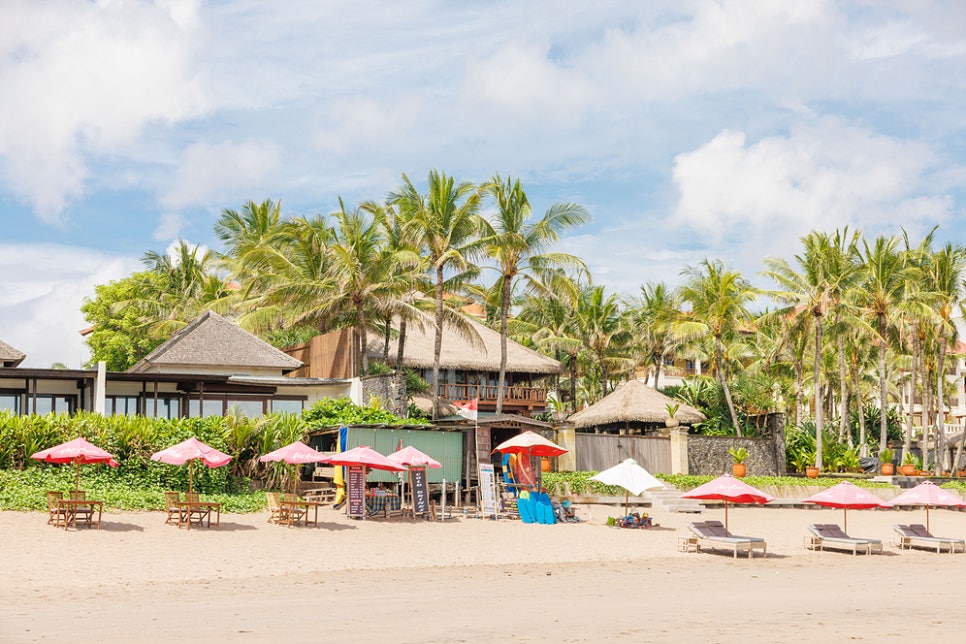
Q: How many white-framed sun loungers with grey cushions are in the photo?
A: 6